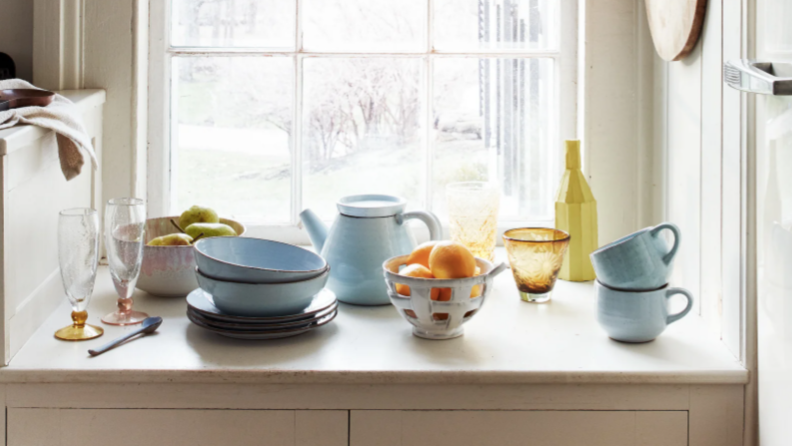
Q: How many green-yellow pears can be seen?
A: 3